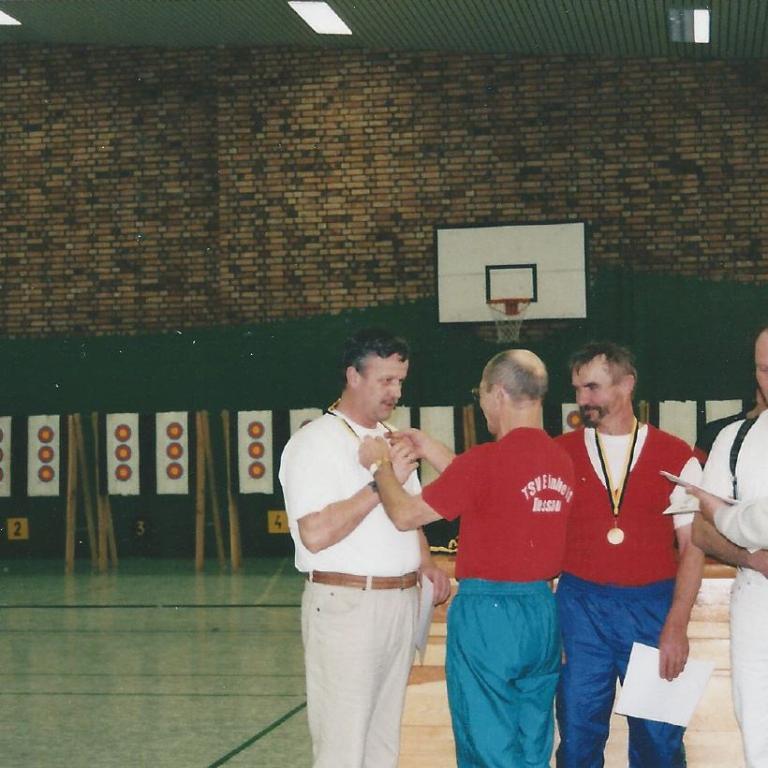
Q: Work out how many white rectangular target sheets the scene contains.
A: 11